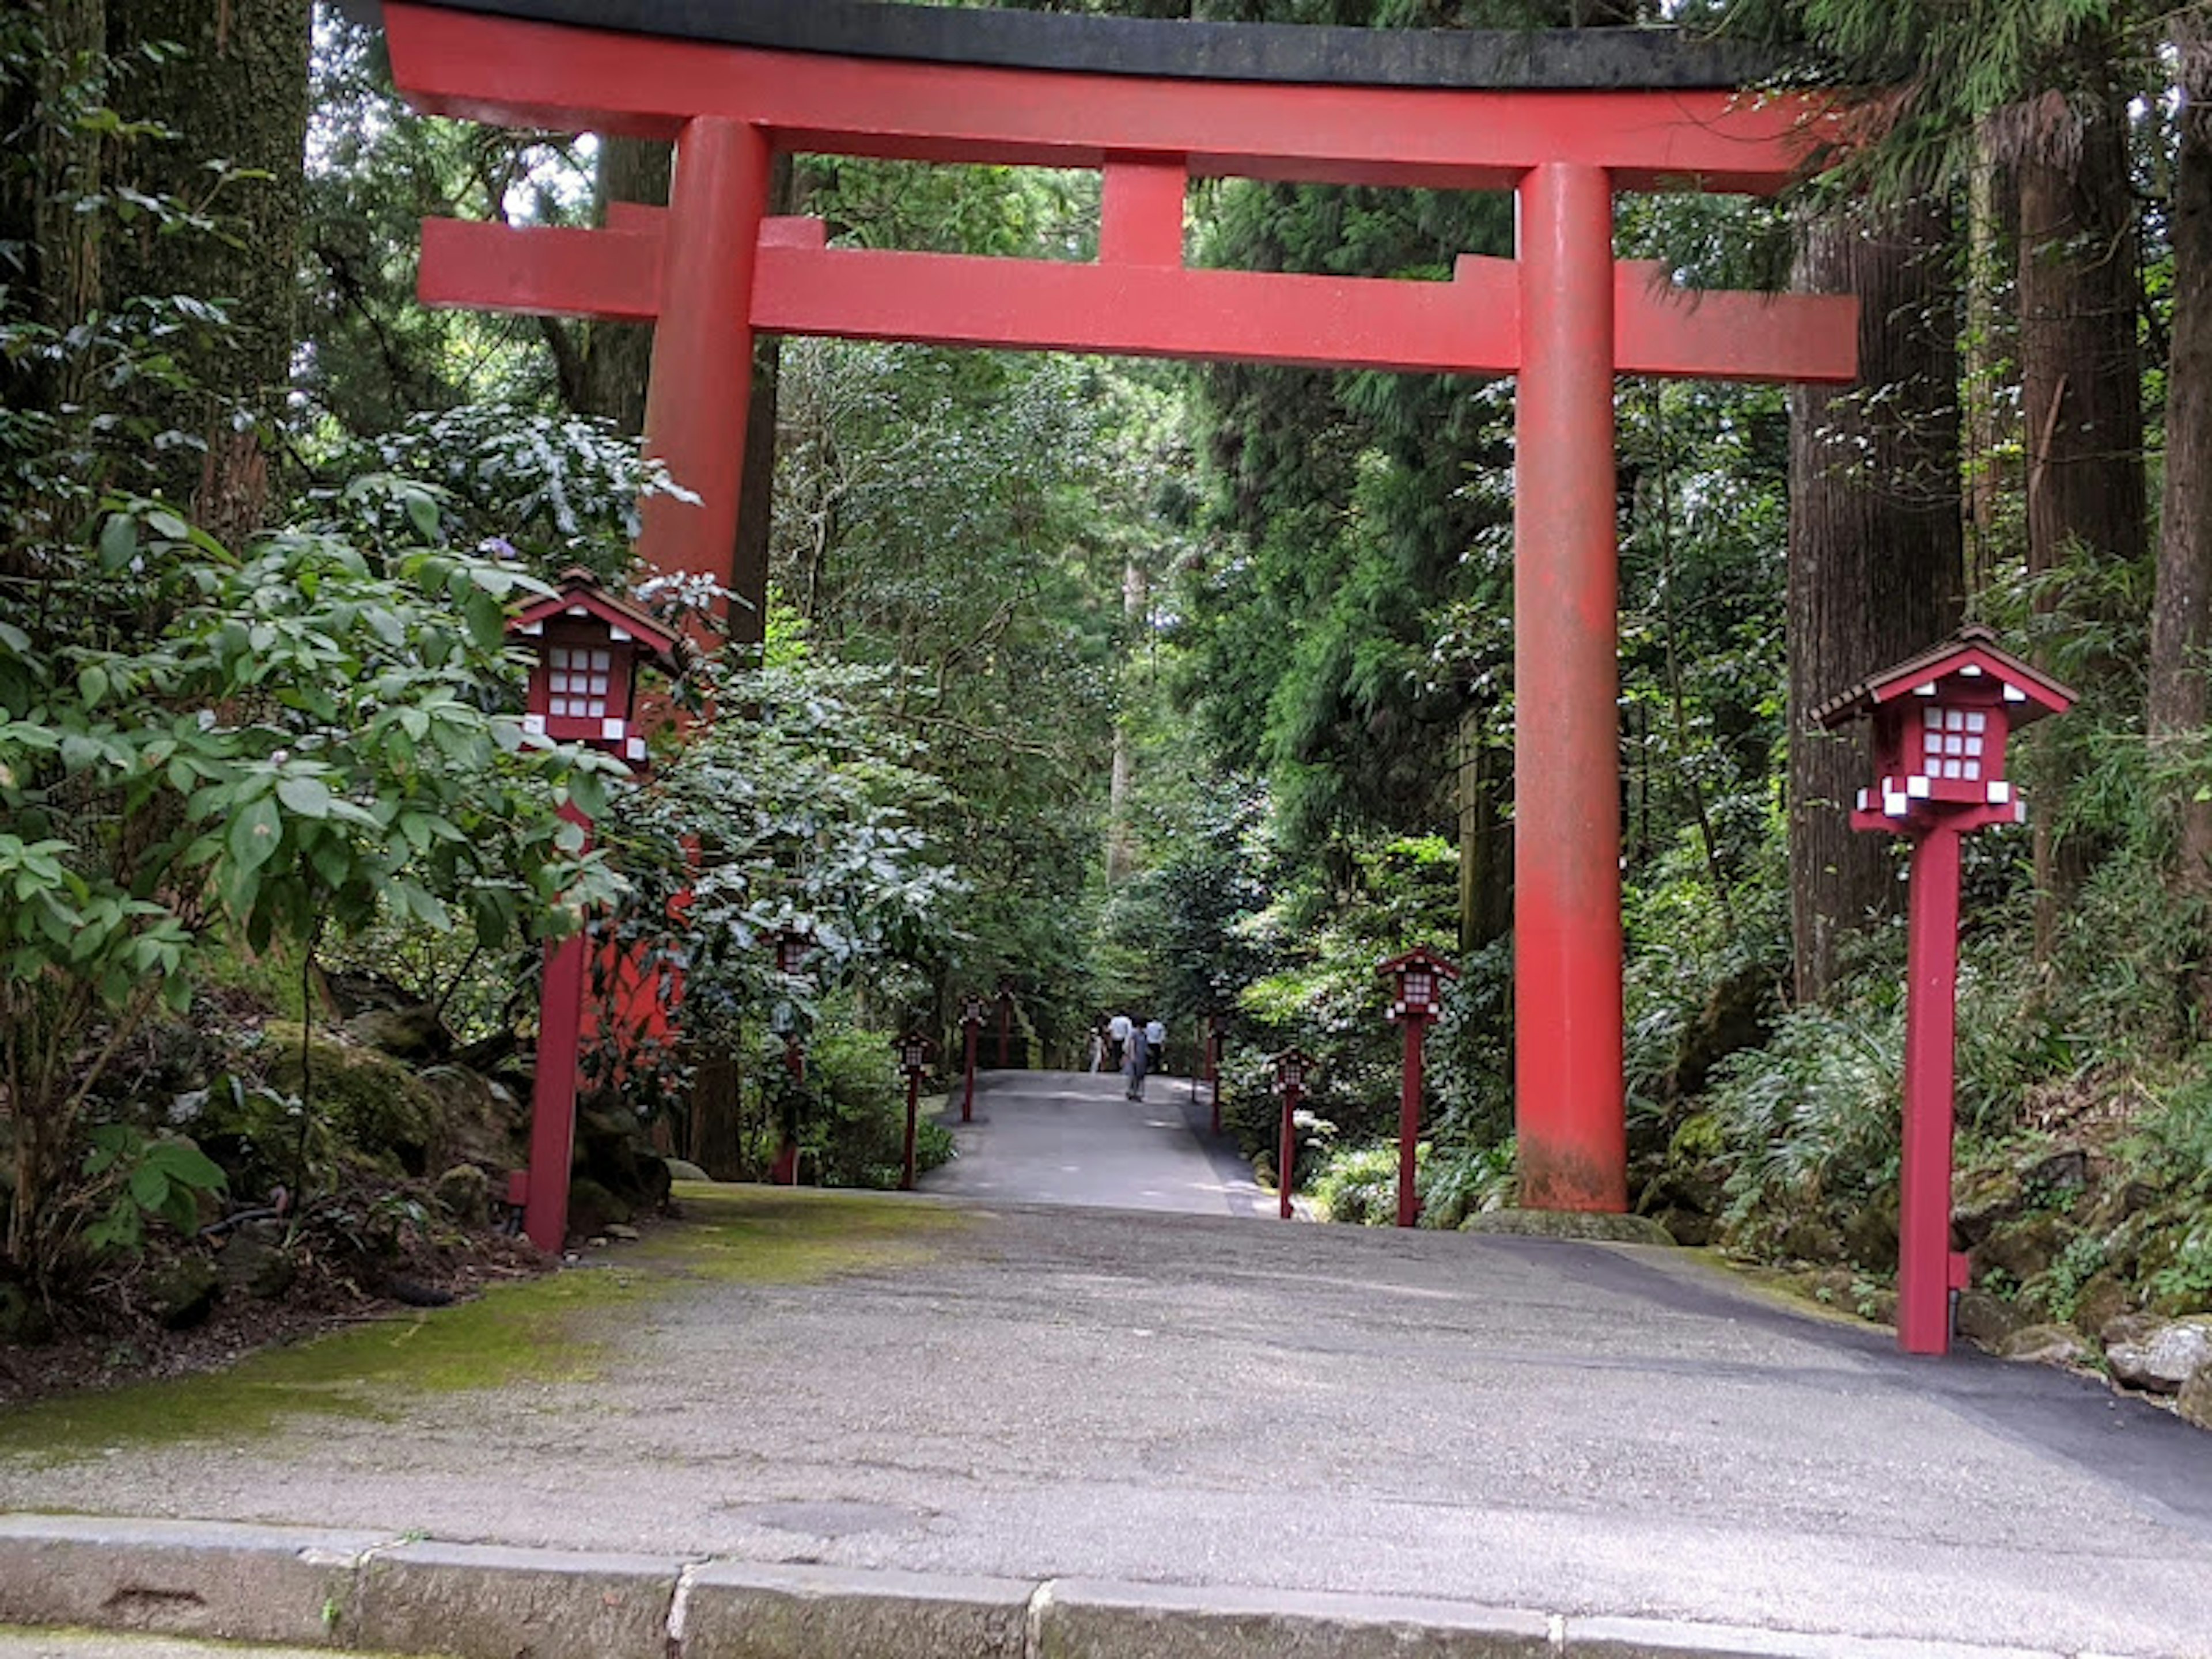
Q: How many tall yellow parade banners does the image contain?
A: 0